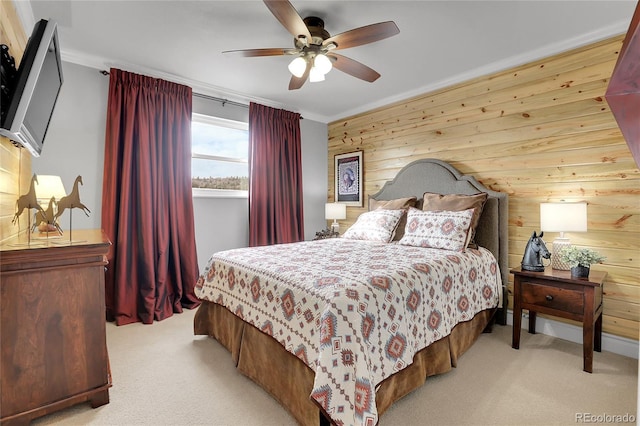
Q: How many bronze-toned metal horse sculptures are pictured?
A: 3